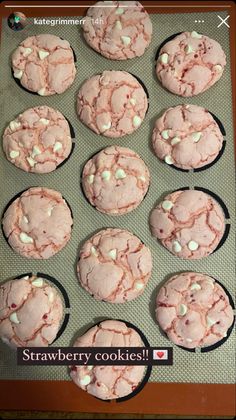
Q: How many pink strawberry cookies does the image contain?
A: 13